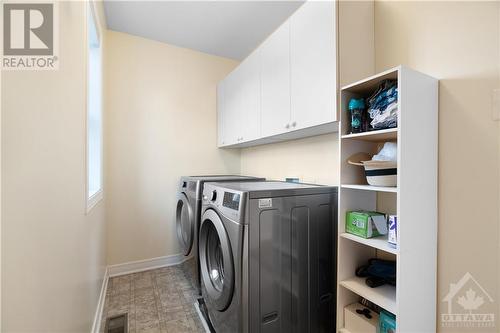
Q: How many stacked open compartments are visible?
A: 5